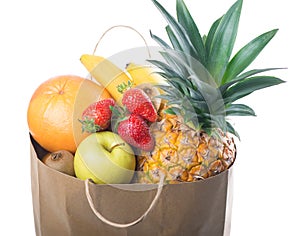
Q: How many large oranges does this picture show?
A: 1